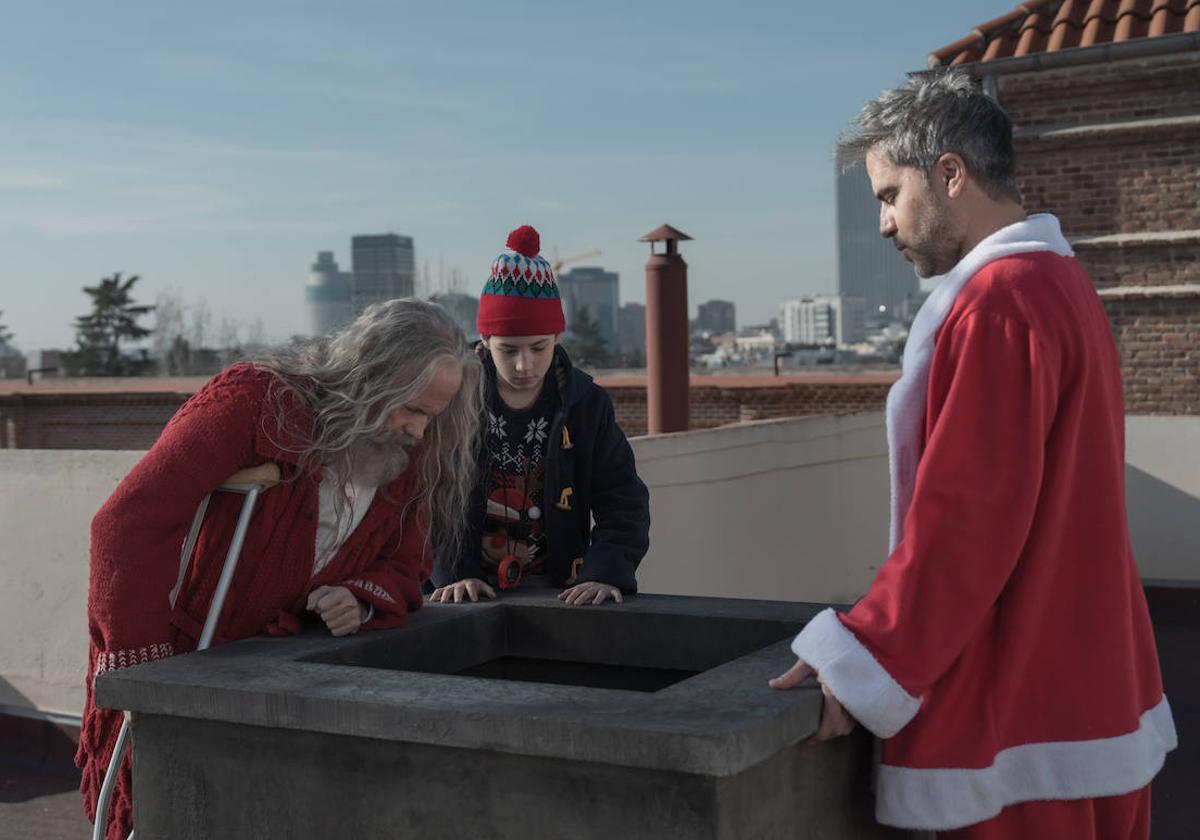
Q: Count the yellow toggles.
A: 3